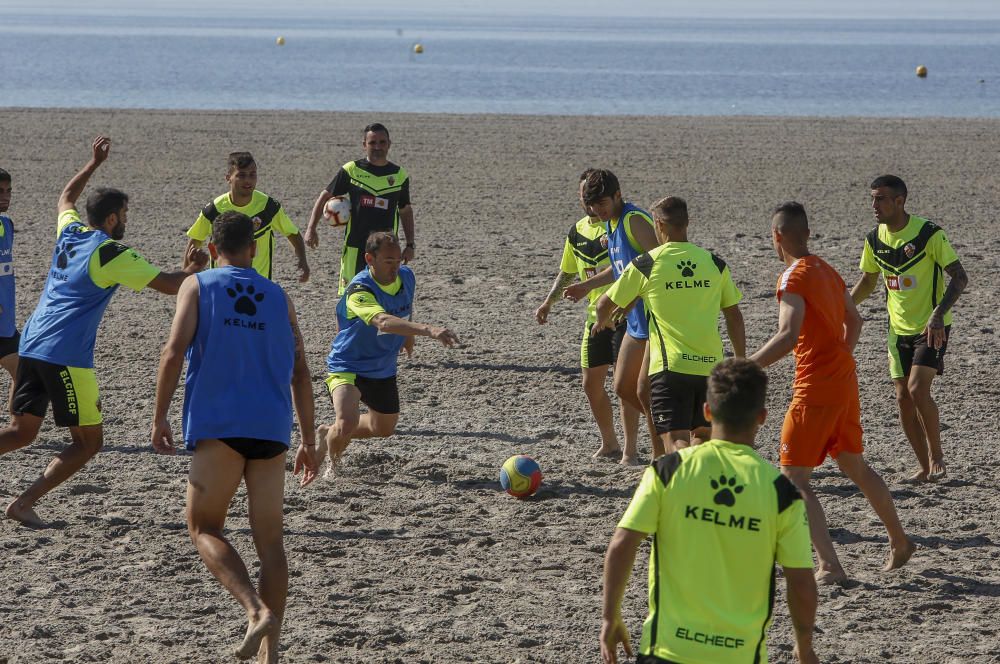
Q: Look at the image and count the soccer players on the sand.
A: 12